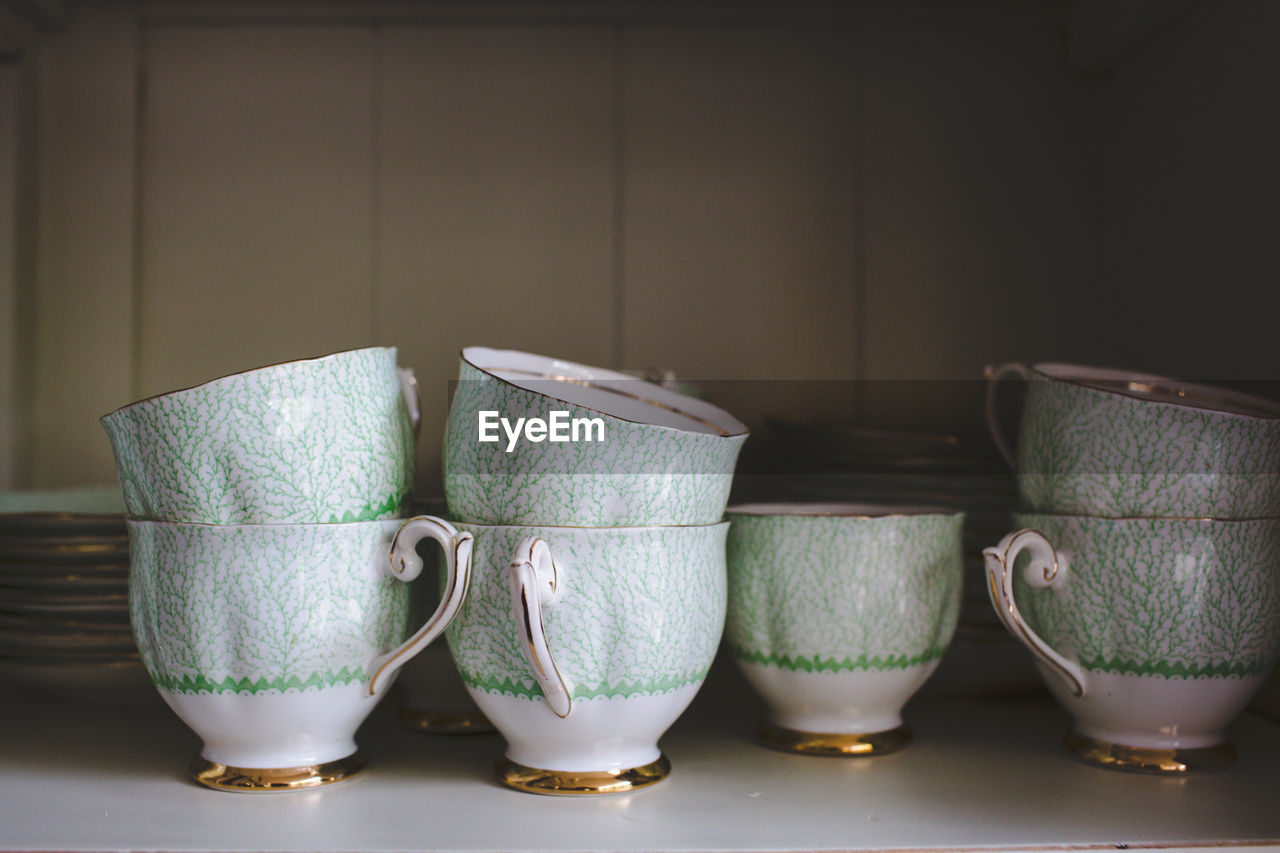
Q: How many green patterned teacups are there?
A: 7